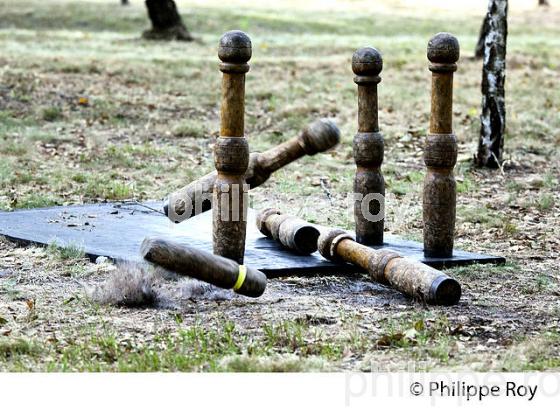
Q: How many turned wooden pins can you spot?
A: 6